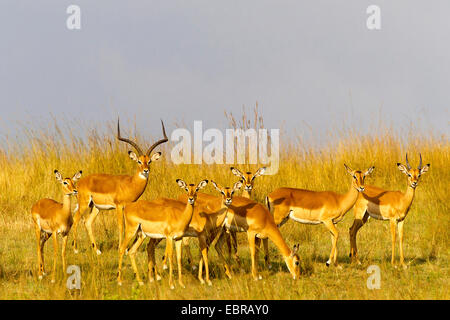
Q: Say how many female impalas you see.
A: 6